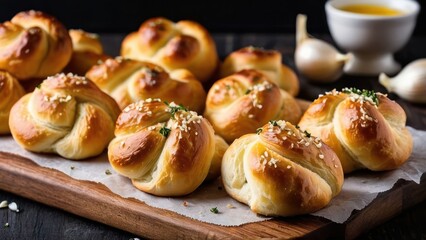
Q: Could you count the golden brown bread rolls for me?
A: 11